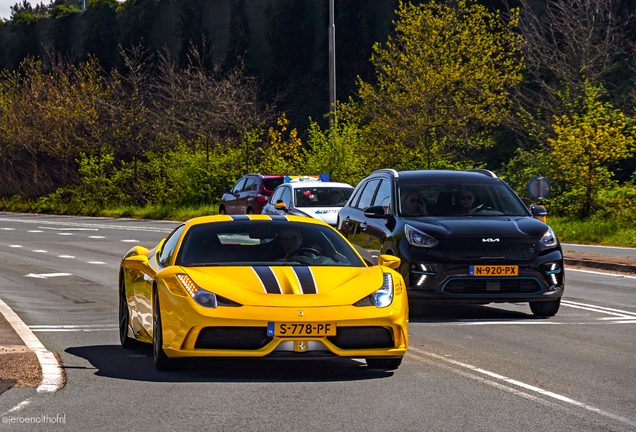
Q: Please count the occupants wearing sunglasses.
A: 2